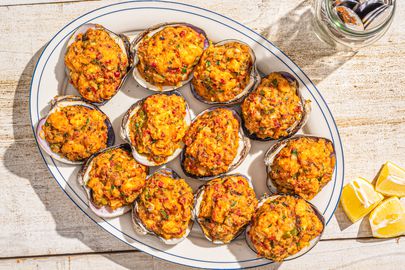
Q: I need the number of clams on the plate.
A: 12